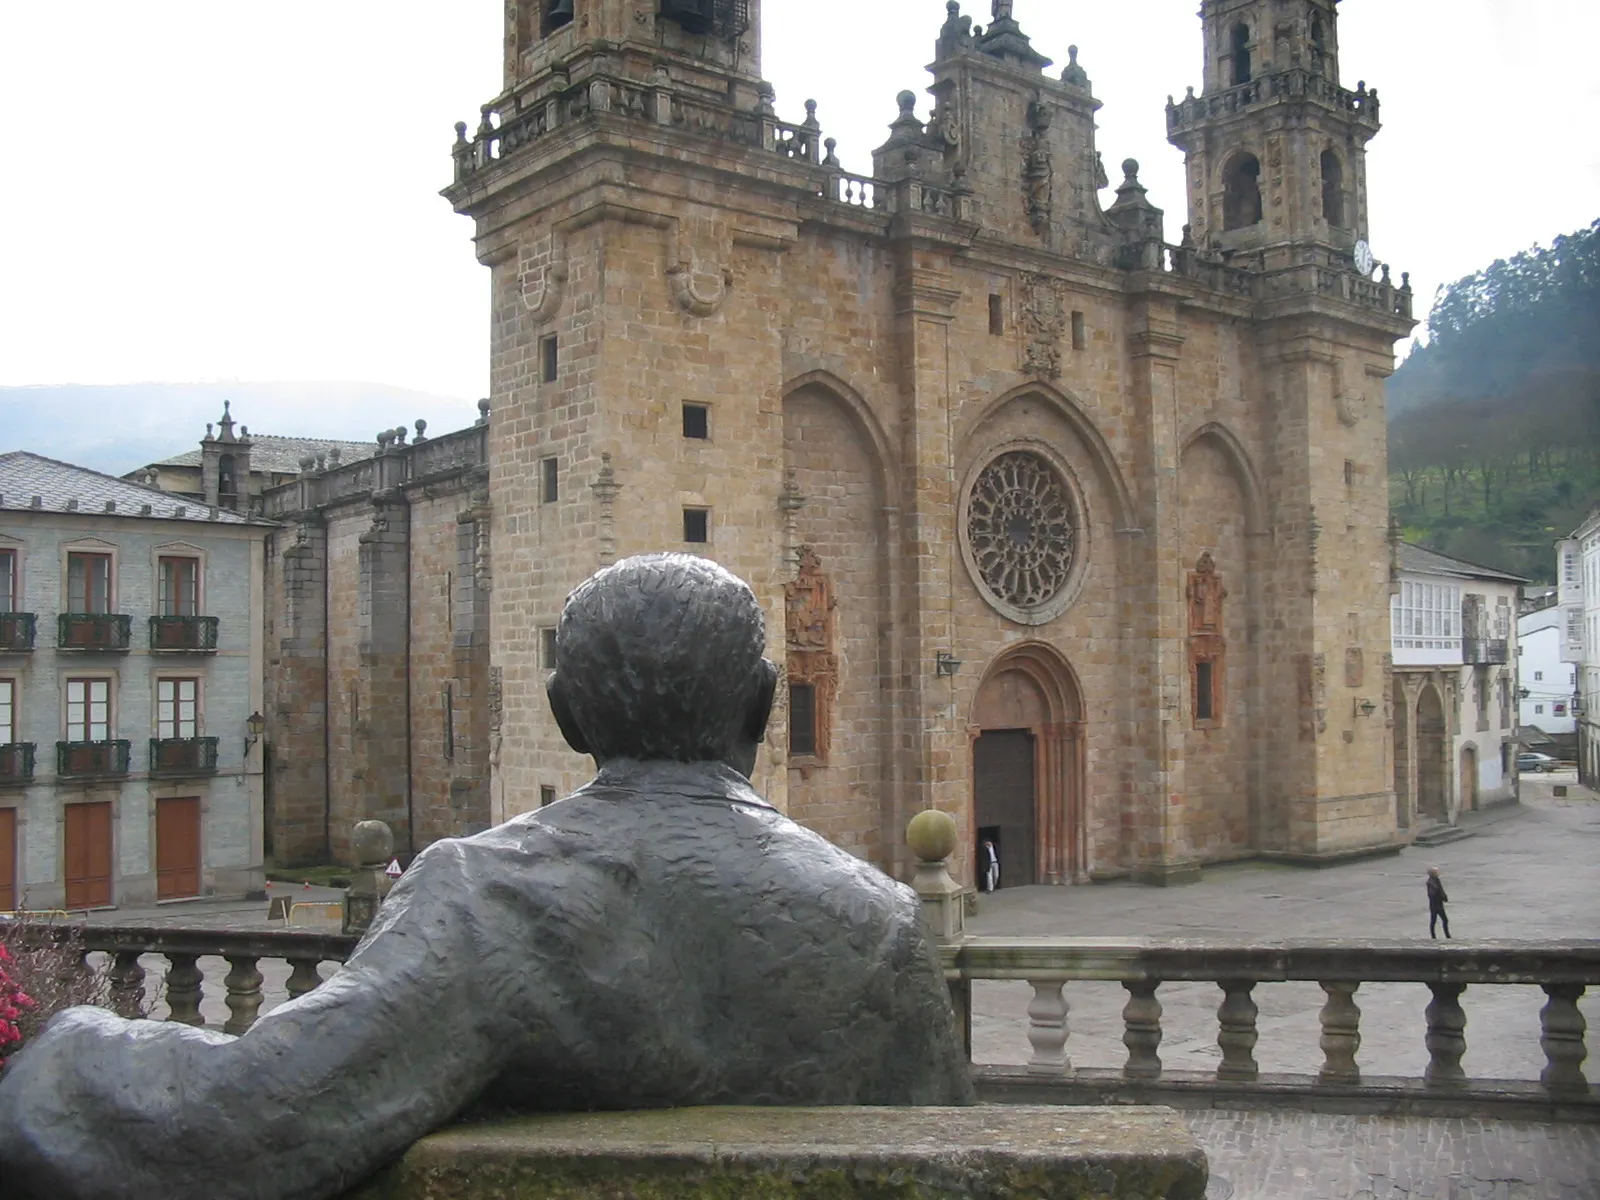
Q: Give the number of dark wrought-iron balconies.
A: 7